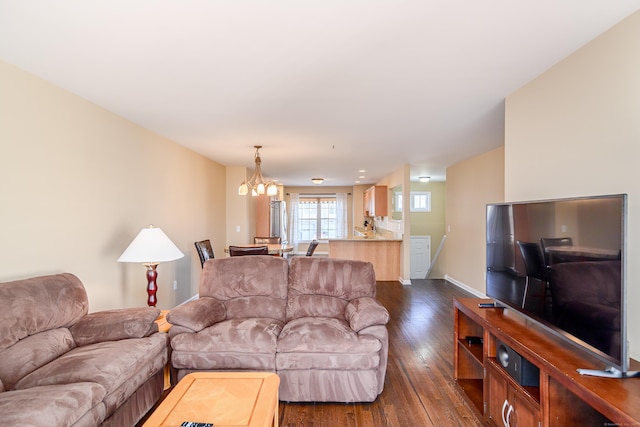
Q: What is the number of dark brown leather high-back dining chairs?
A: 4